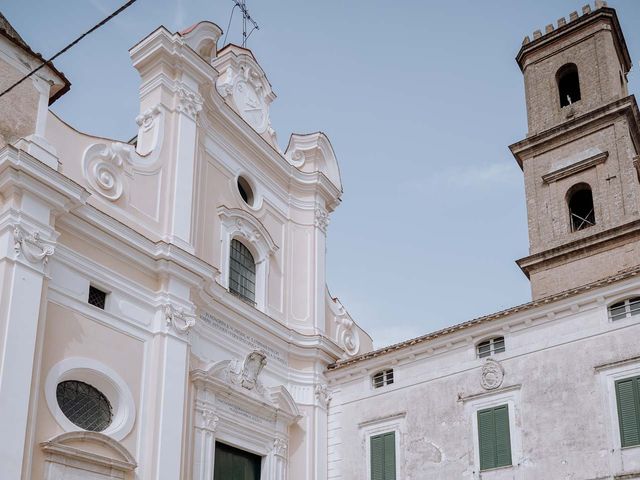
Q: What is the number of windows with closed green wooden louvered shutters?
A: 3